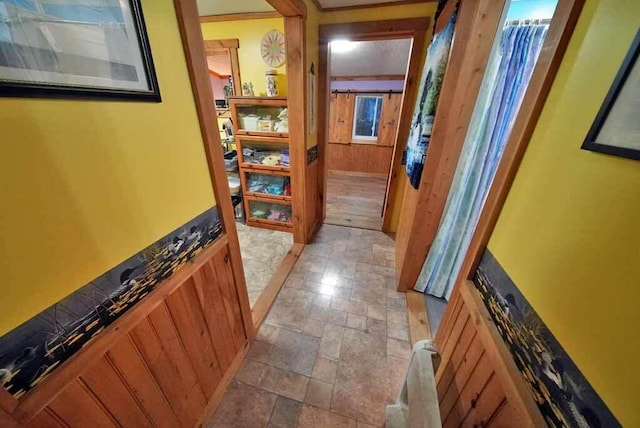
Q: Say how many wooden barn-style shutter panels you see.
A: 2